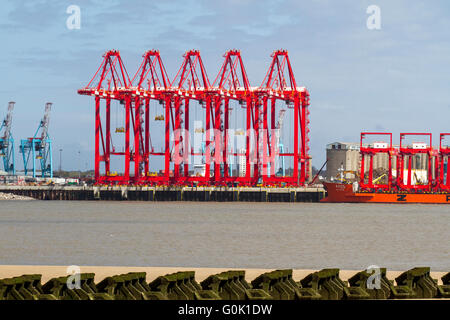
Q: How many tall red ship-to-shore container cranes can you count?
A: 5